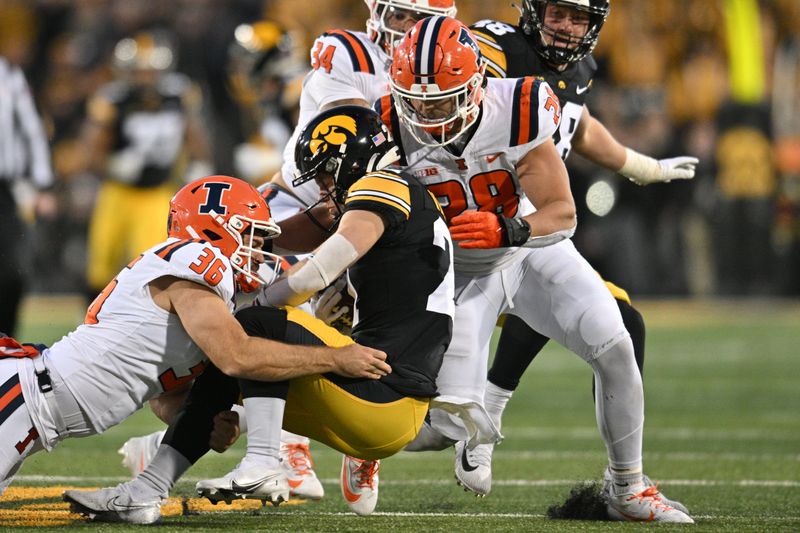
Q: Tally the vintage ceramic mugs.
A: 0